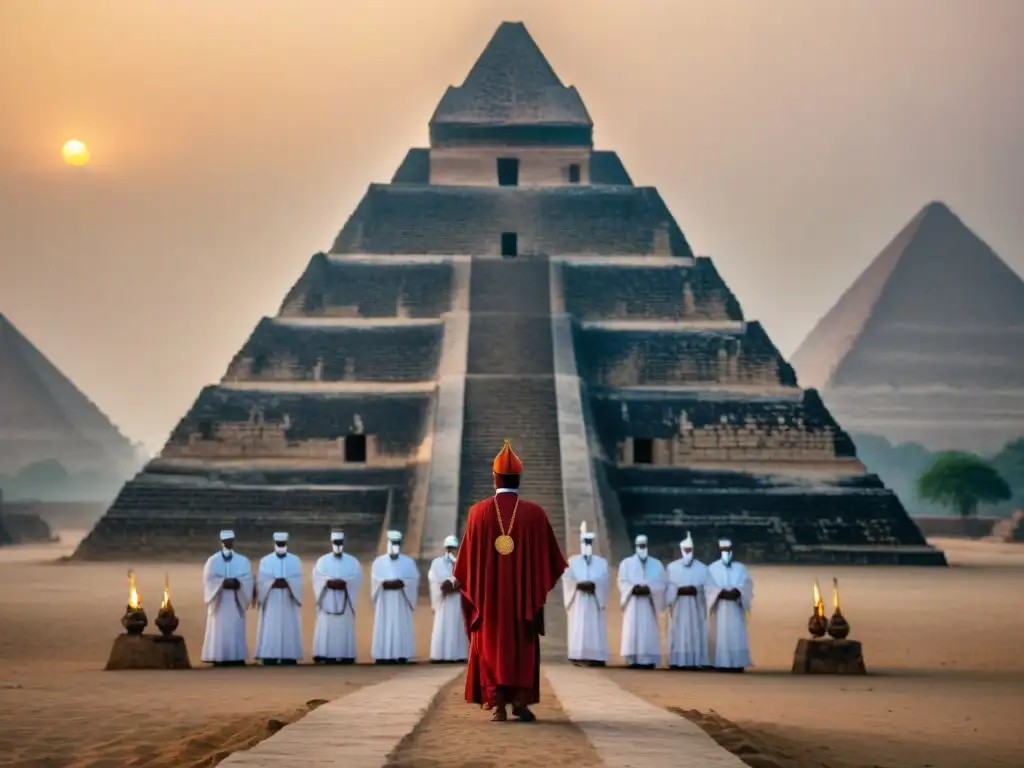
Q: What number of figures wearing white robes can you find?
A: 9